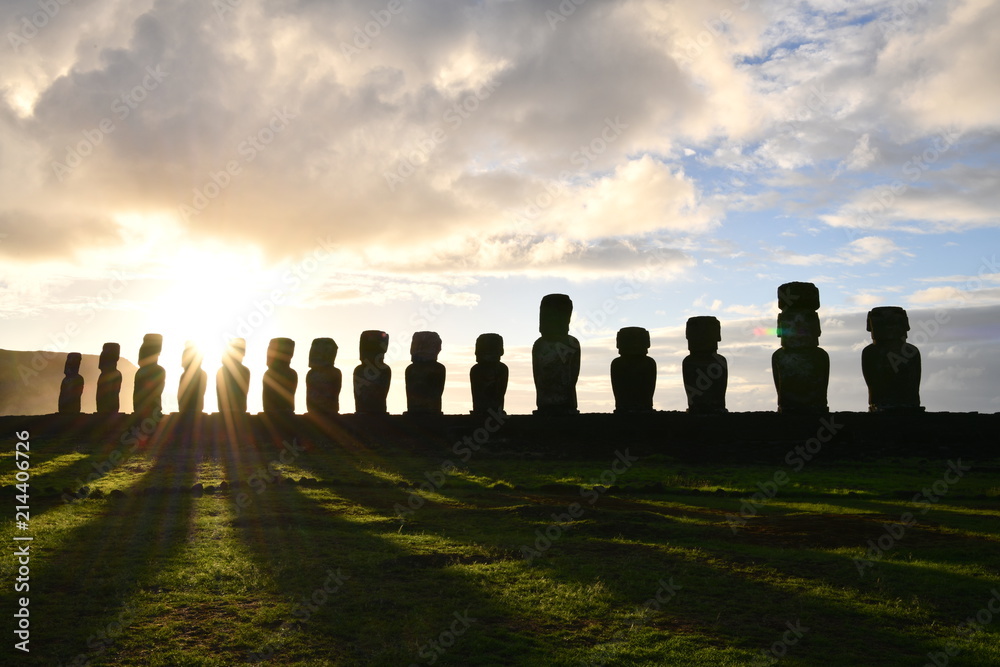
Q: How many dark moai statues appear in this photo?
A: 15